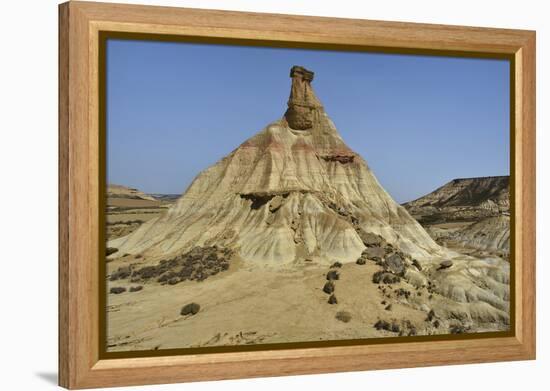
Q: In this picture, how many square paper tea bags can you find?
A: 0